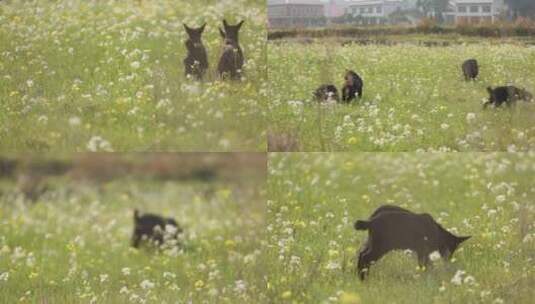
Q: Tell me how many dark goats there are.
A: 8